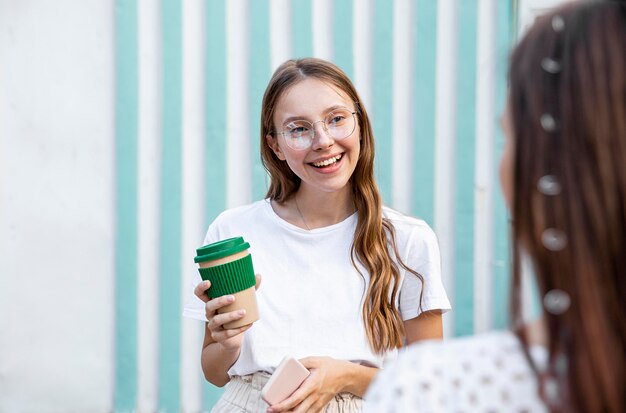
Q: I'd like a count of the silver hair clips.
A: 6